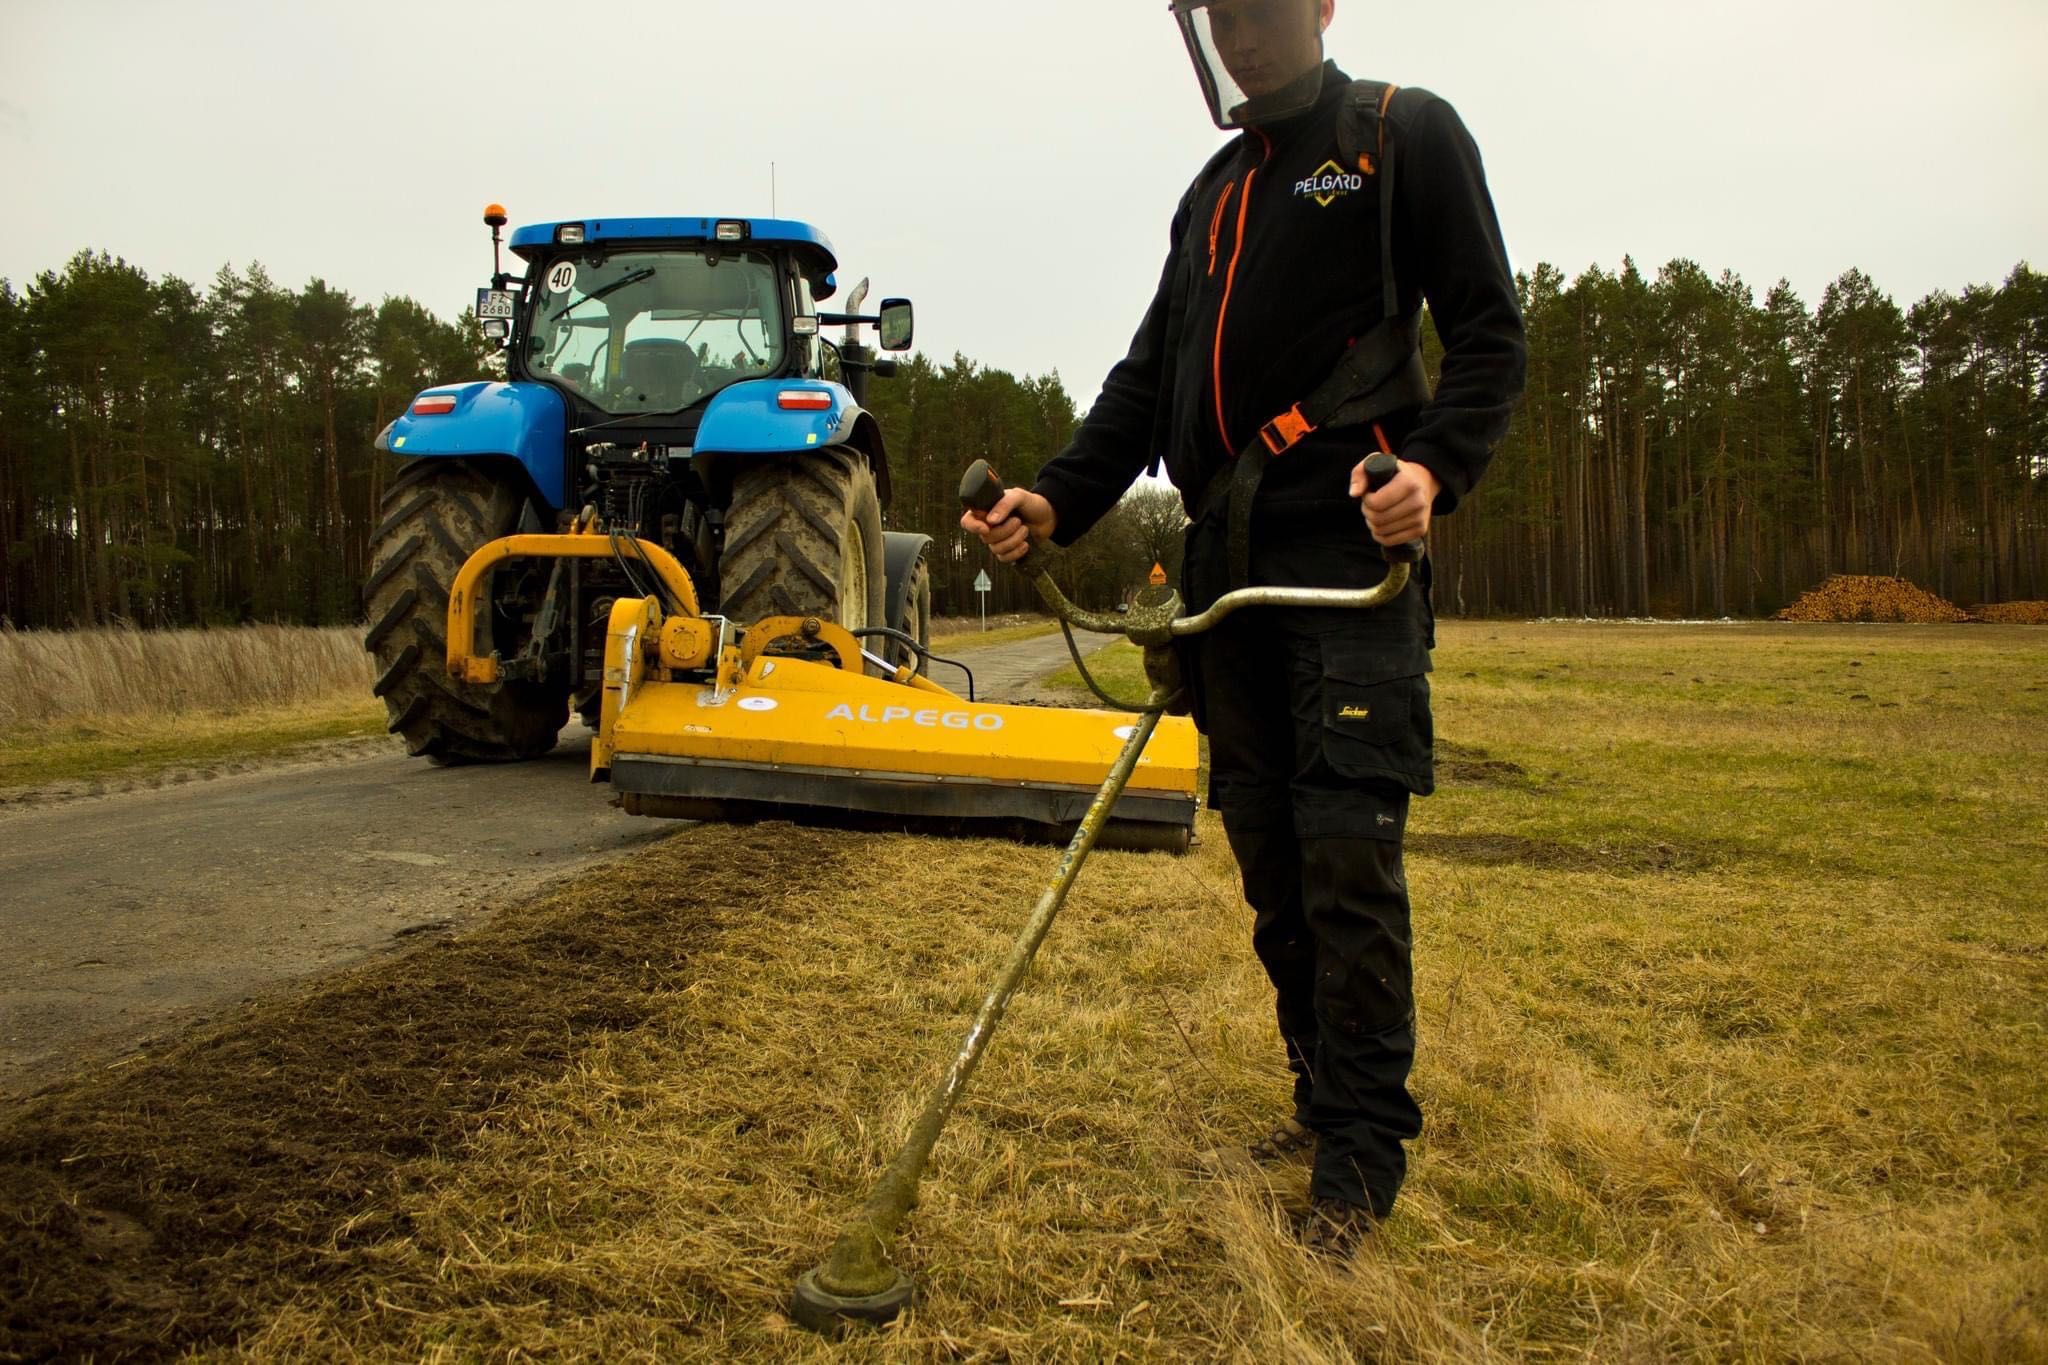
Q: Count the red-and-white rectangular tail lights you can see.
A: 2